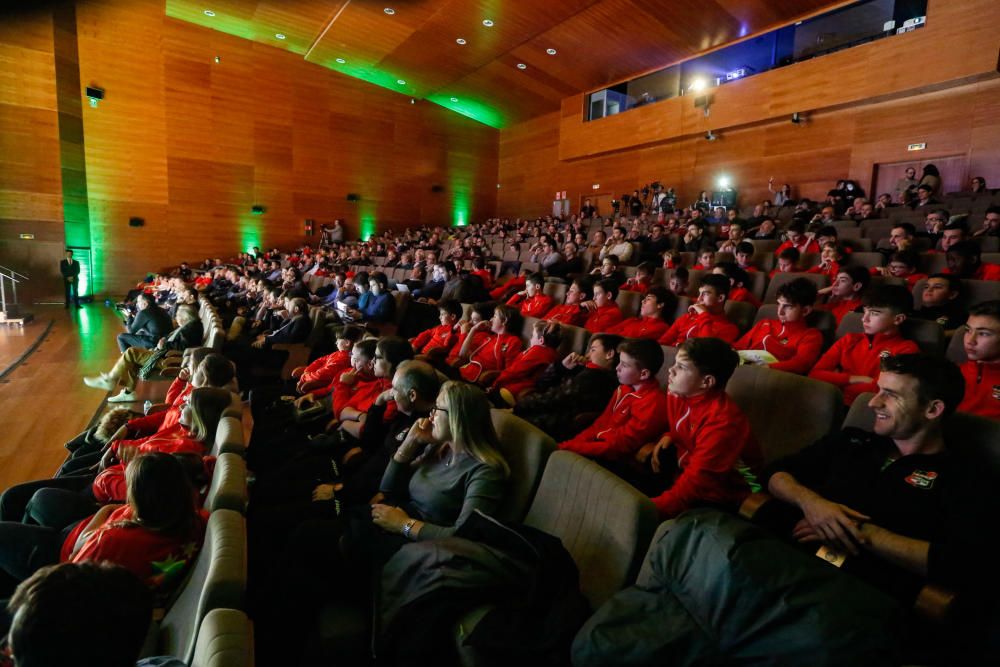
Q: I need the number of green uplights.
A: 4